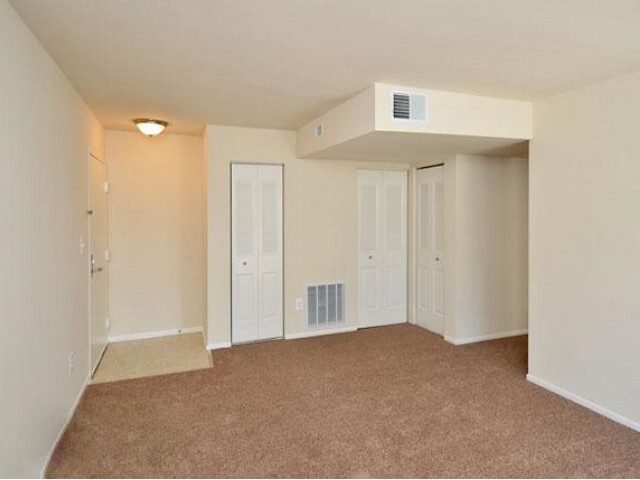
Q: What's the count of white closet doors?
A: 3